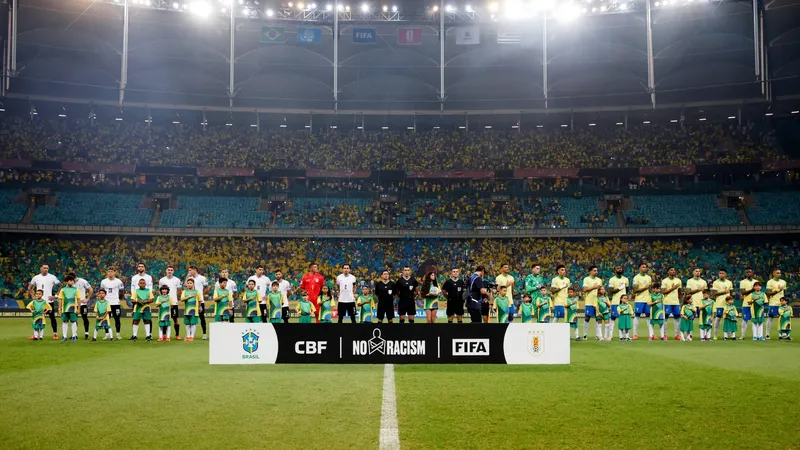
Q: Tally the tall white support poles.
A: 8